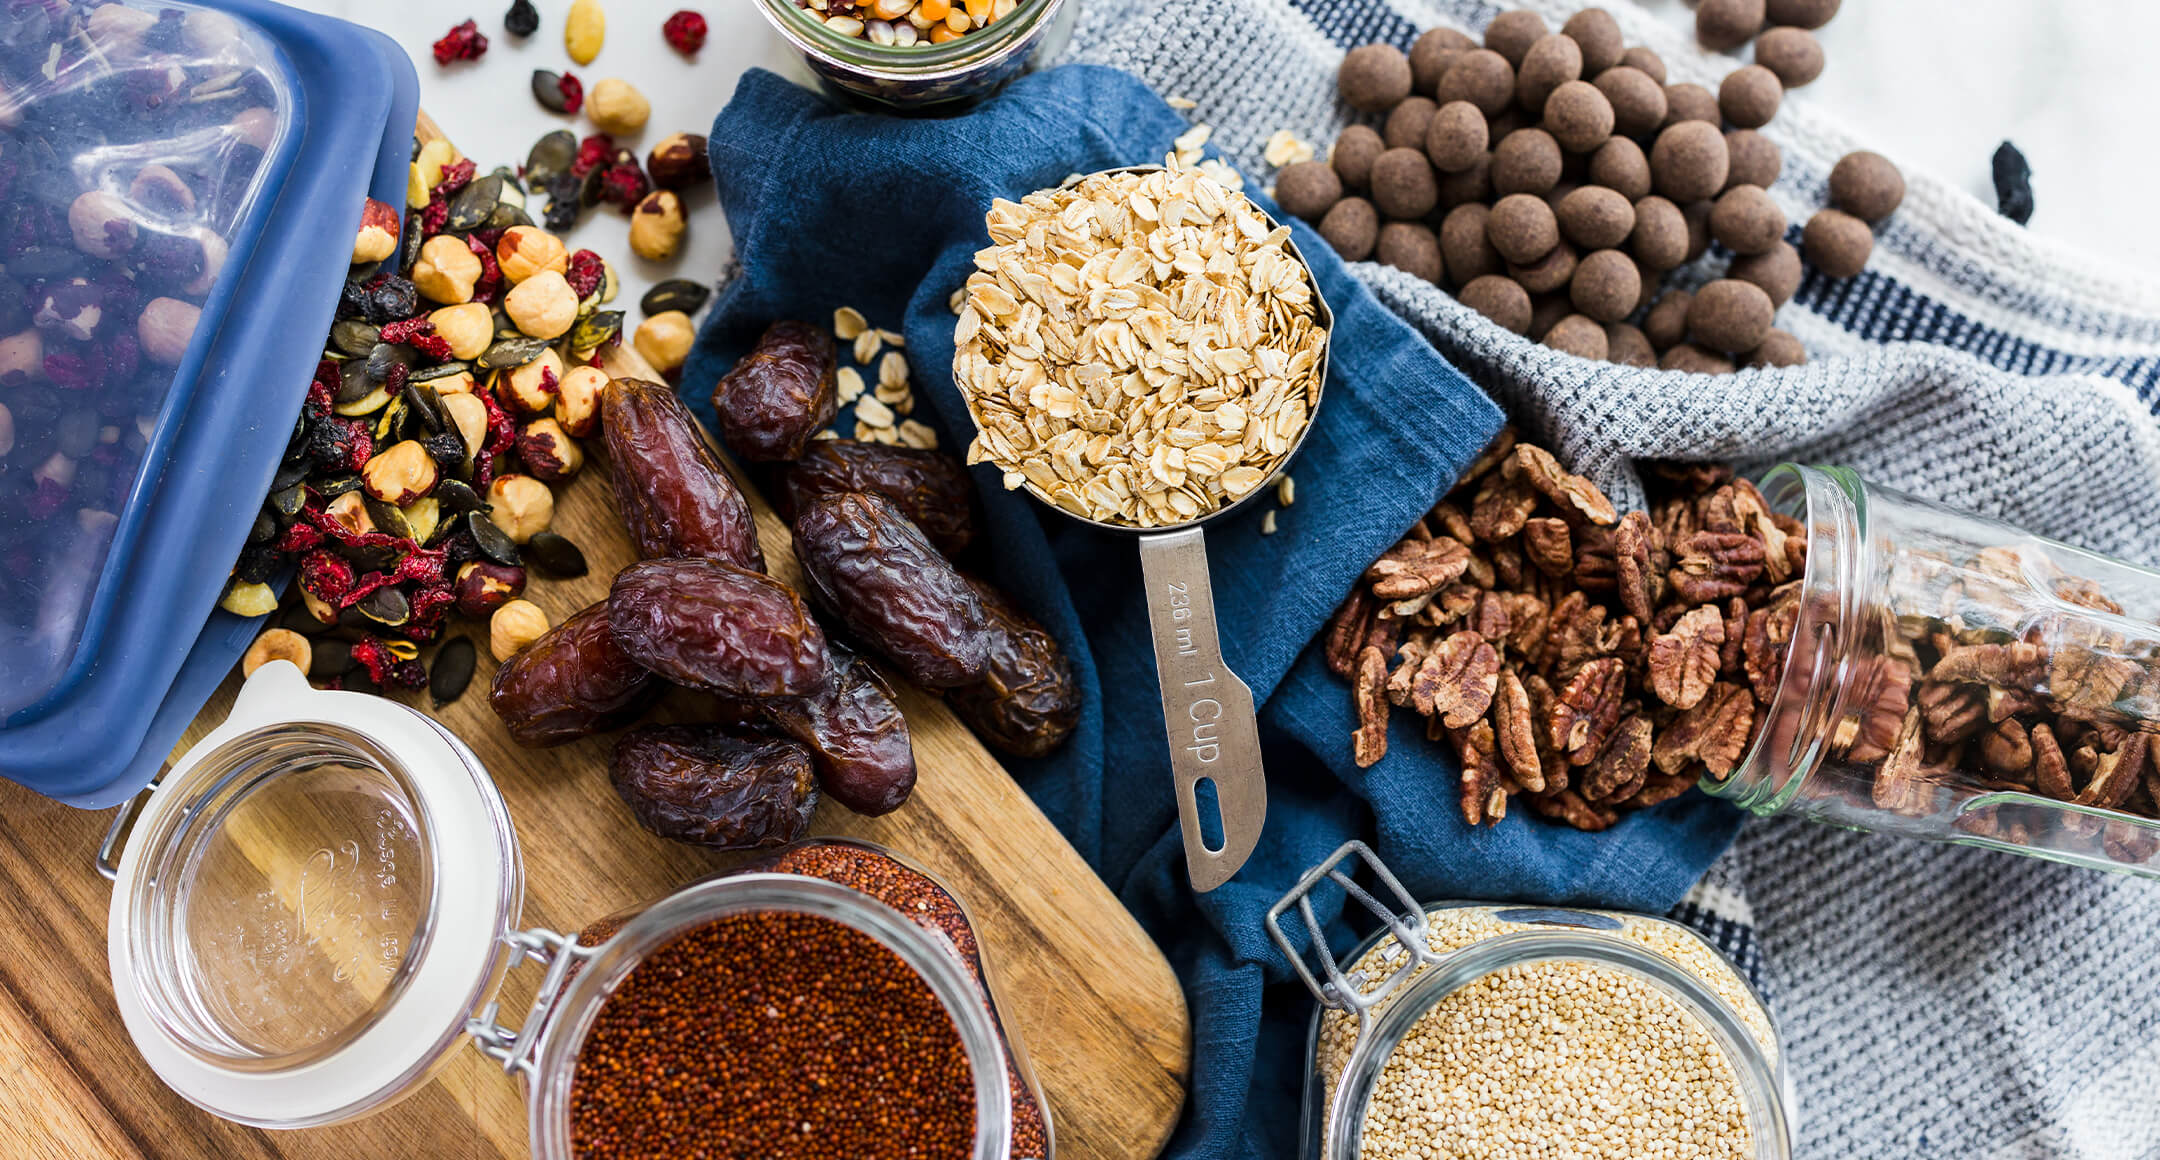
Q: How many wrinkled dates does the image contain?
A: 9